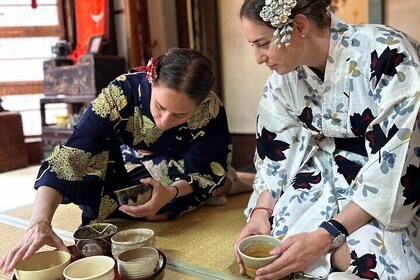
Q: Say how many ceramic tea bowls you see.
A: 7